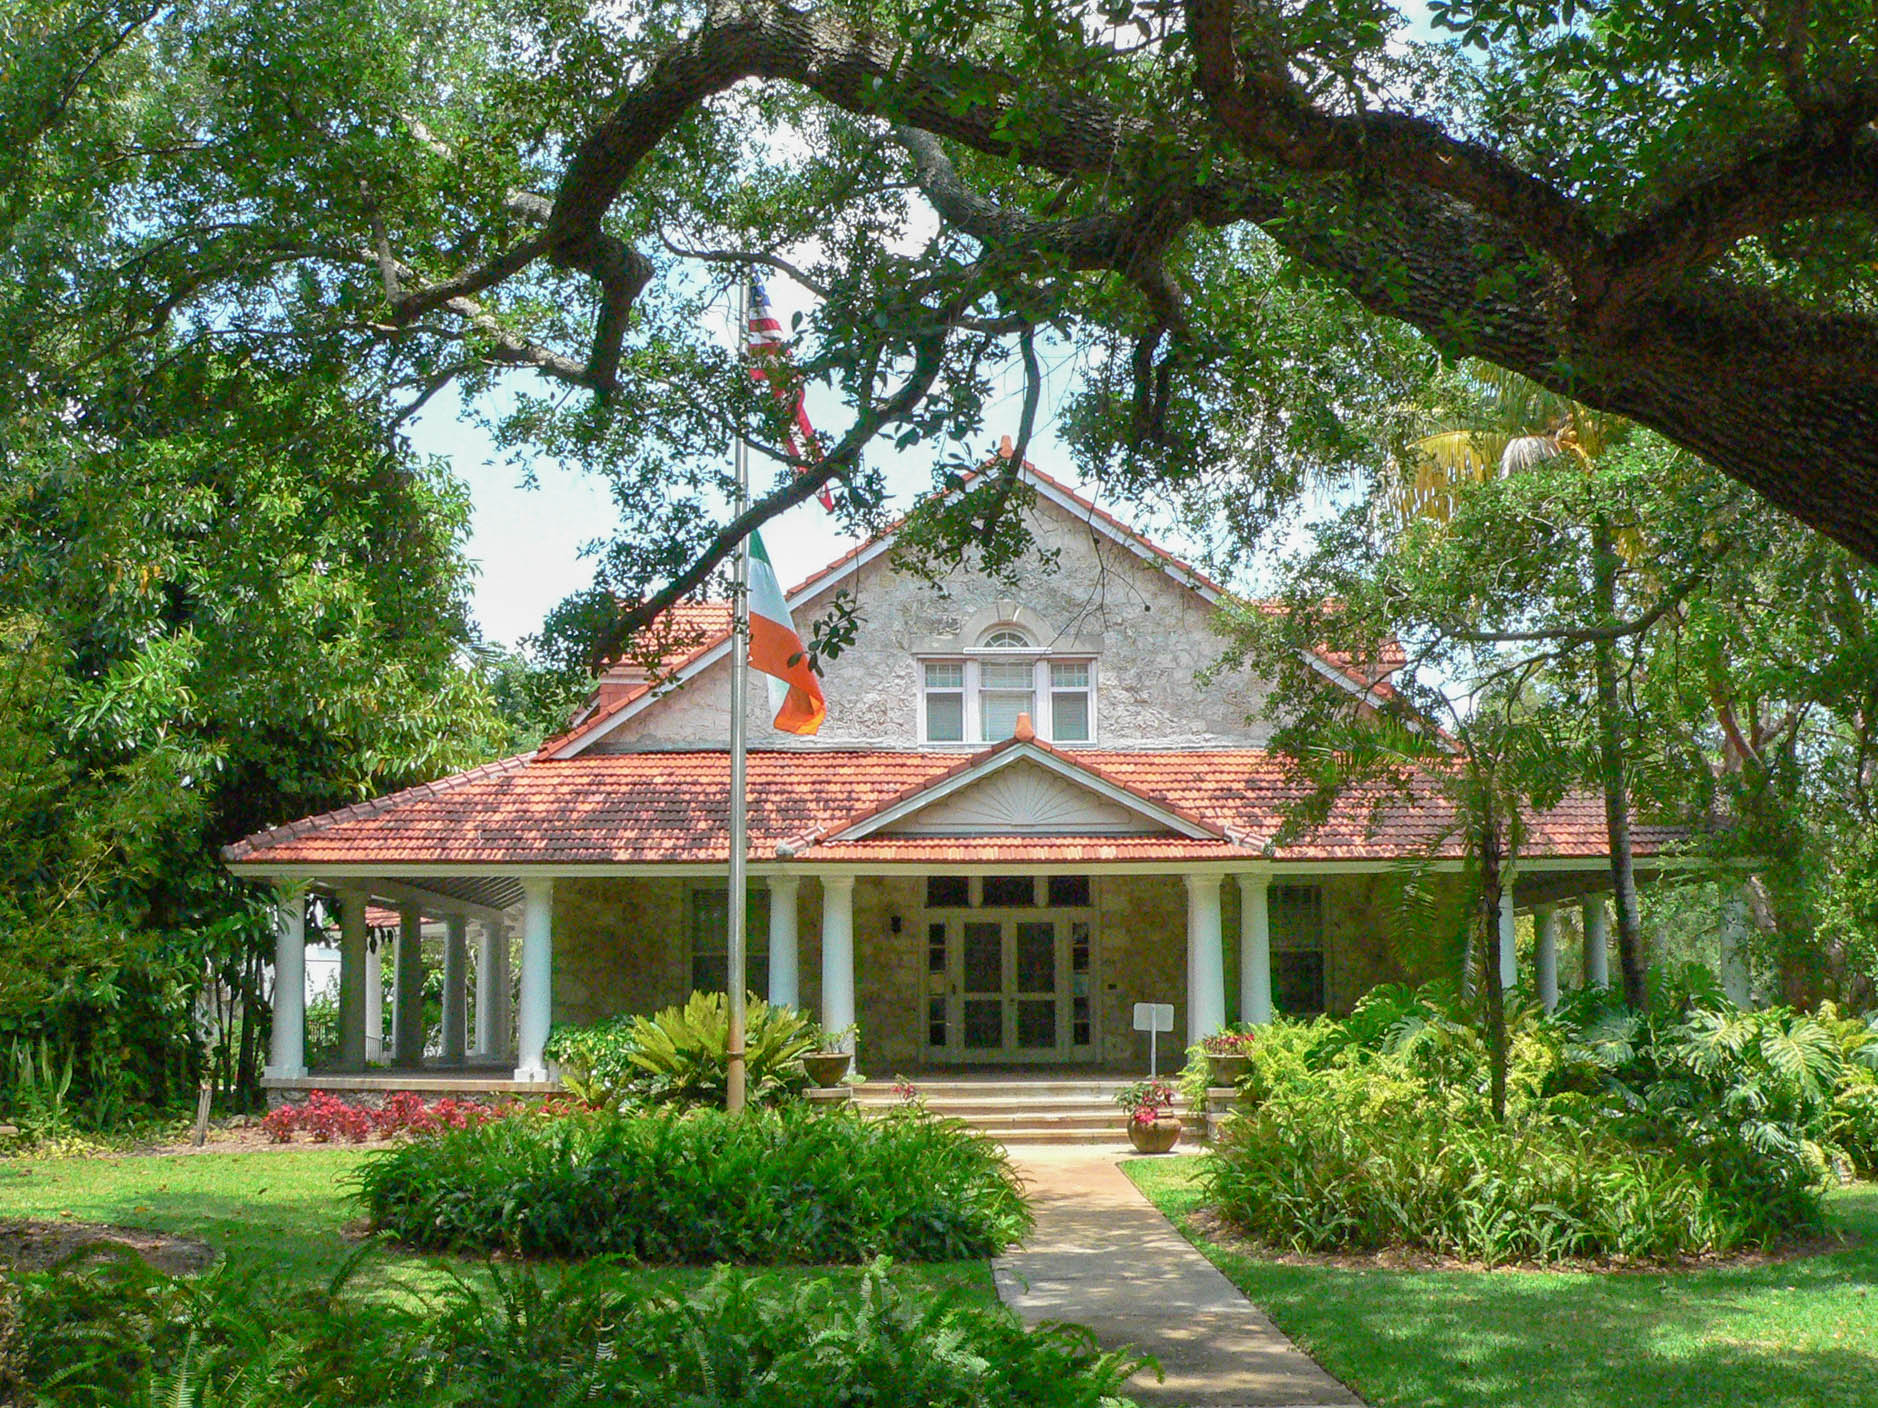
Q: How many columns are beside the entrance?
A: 4